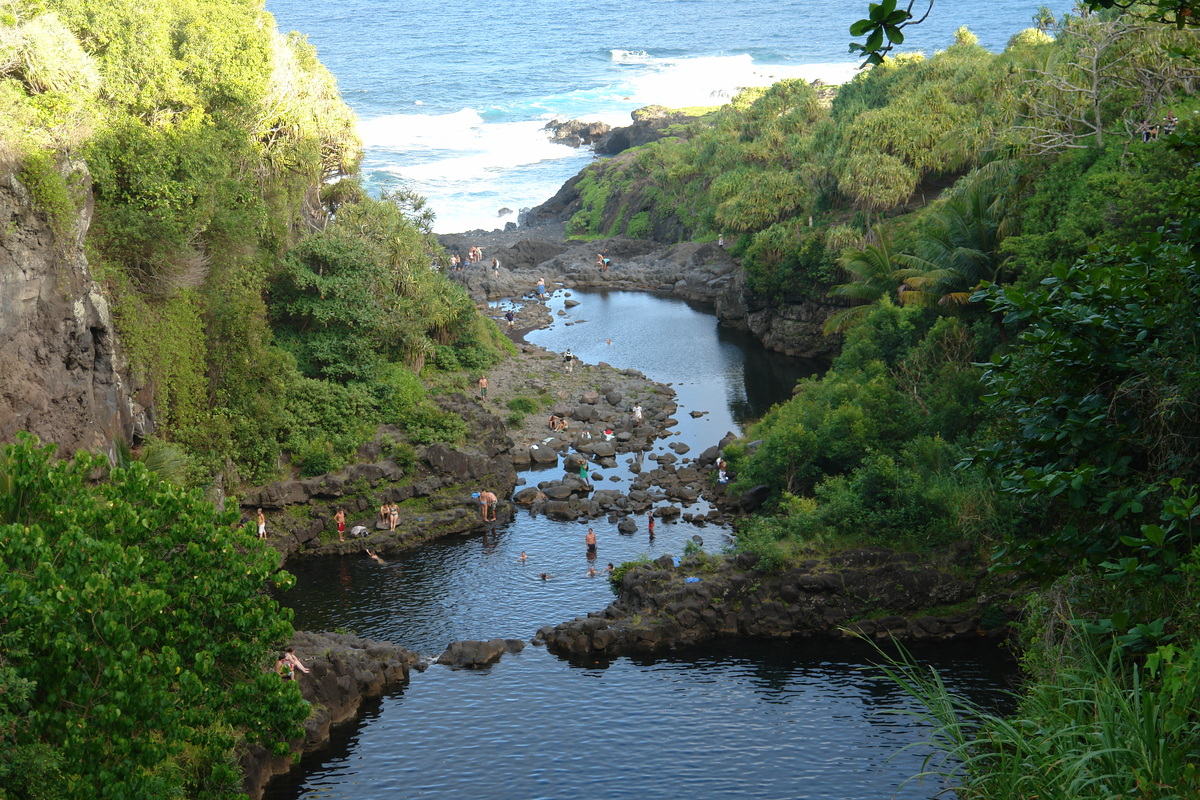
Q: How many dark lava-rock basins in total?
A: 3